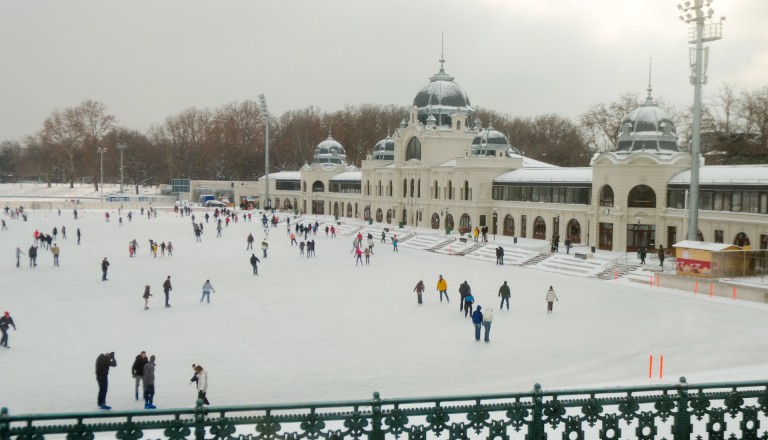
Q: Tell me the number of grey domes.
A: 5